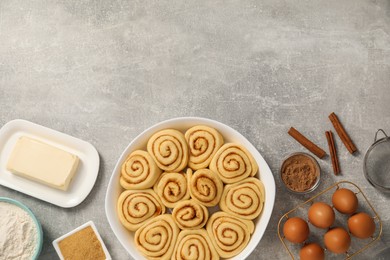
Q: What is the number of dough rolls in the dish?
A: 12